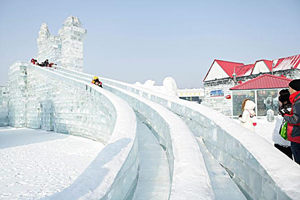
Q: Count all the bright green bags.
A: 1